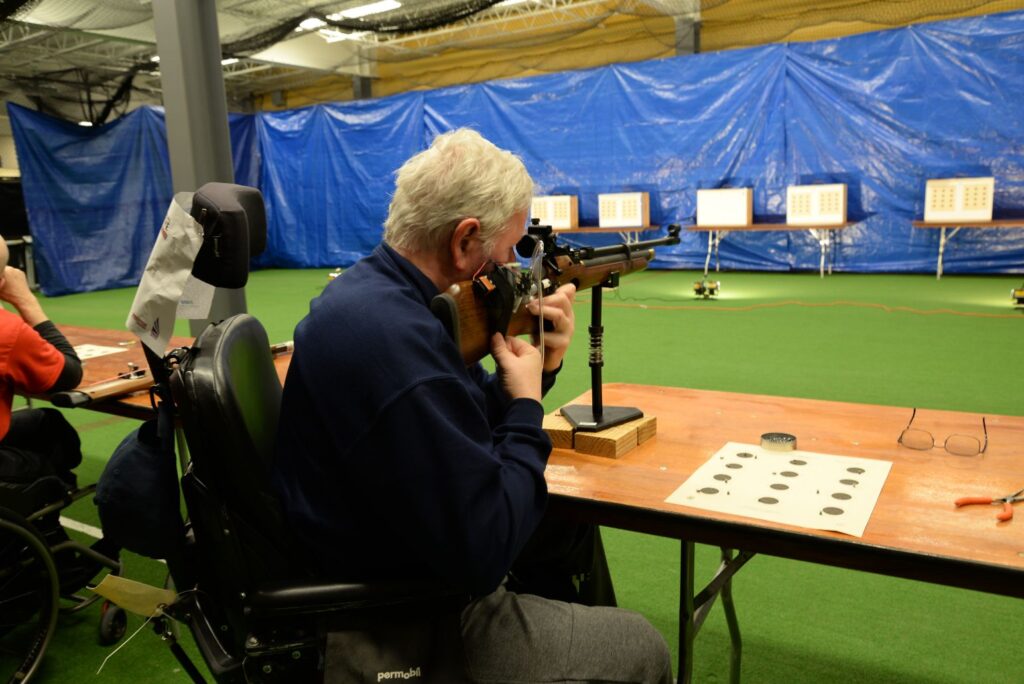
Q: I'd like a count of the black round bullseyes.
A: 12